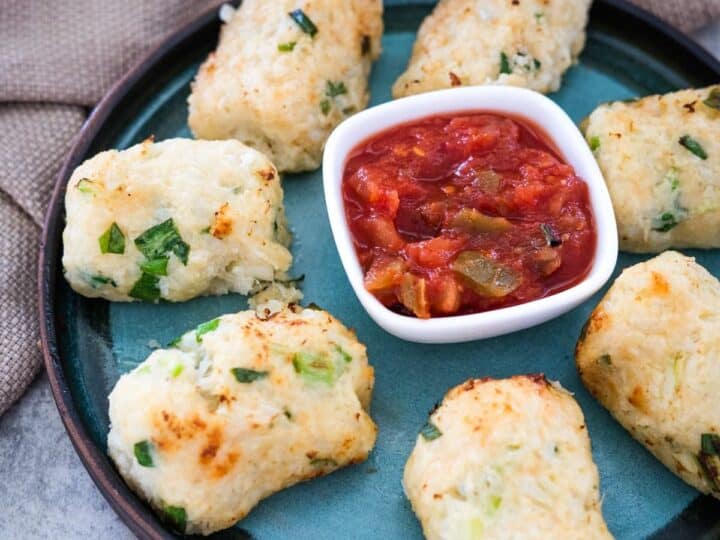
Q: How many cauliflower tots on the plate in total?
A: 7